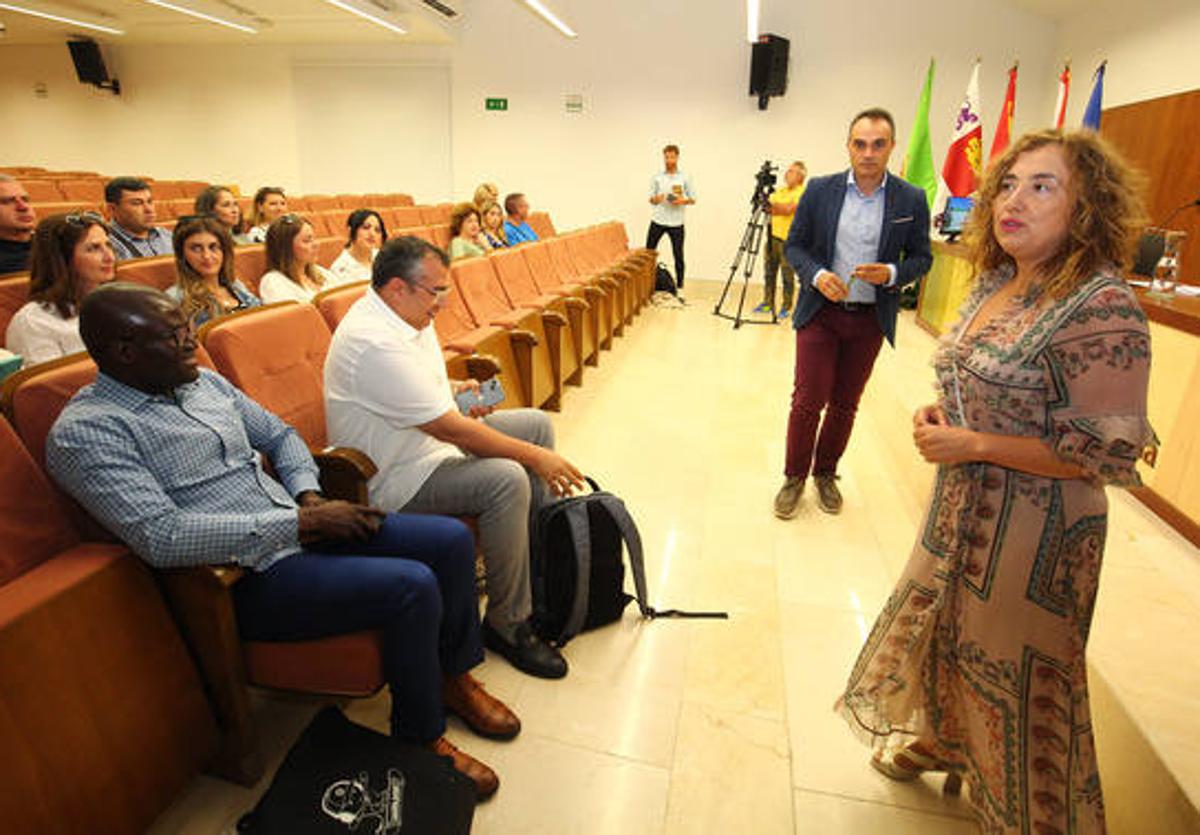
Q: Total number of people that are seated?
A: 14